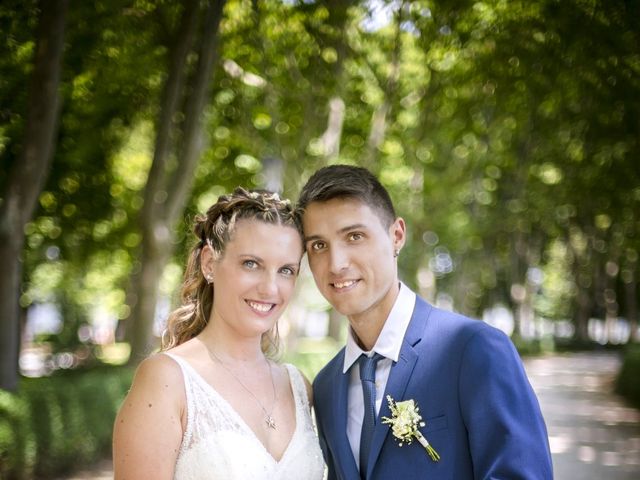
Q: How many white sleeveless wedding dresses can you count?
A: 1